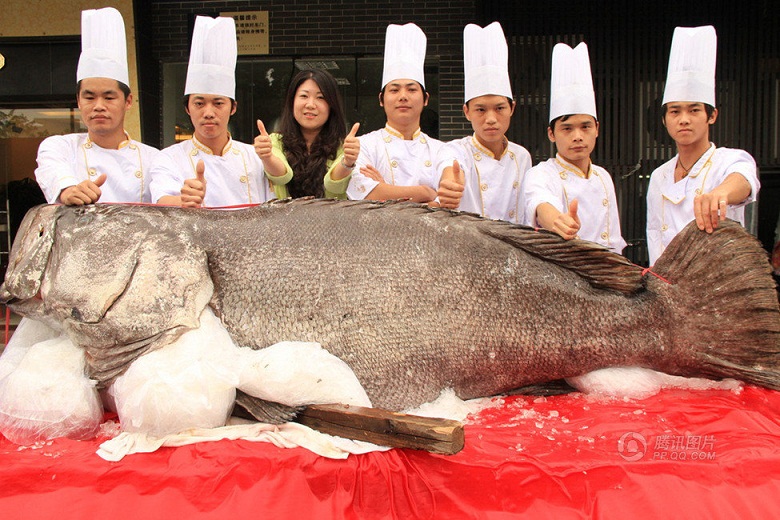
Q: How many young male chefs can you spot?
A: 6